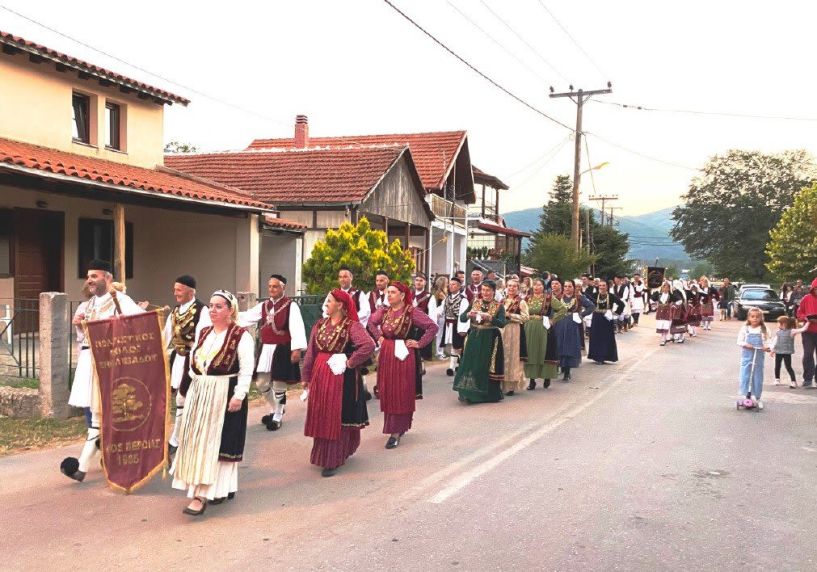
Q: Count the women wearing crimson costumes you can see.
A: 2